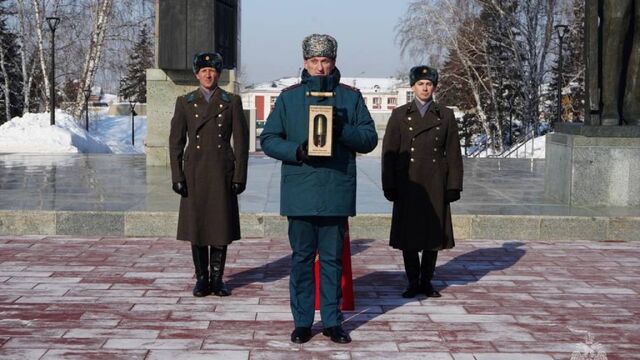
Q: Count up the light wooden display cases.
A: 1